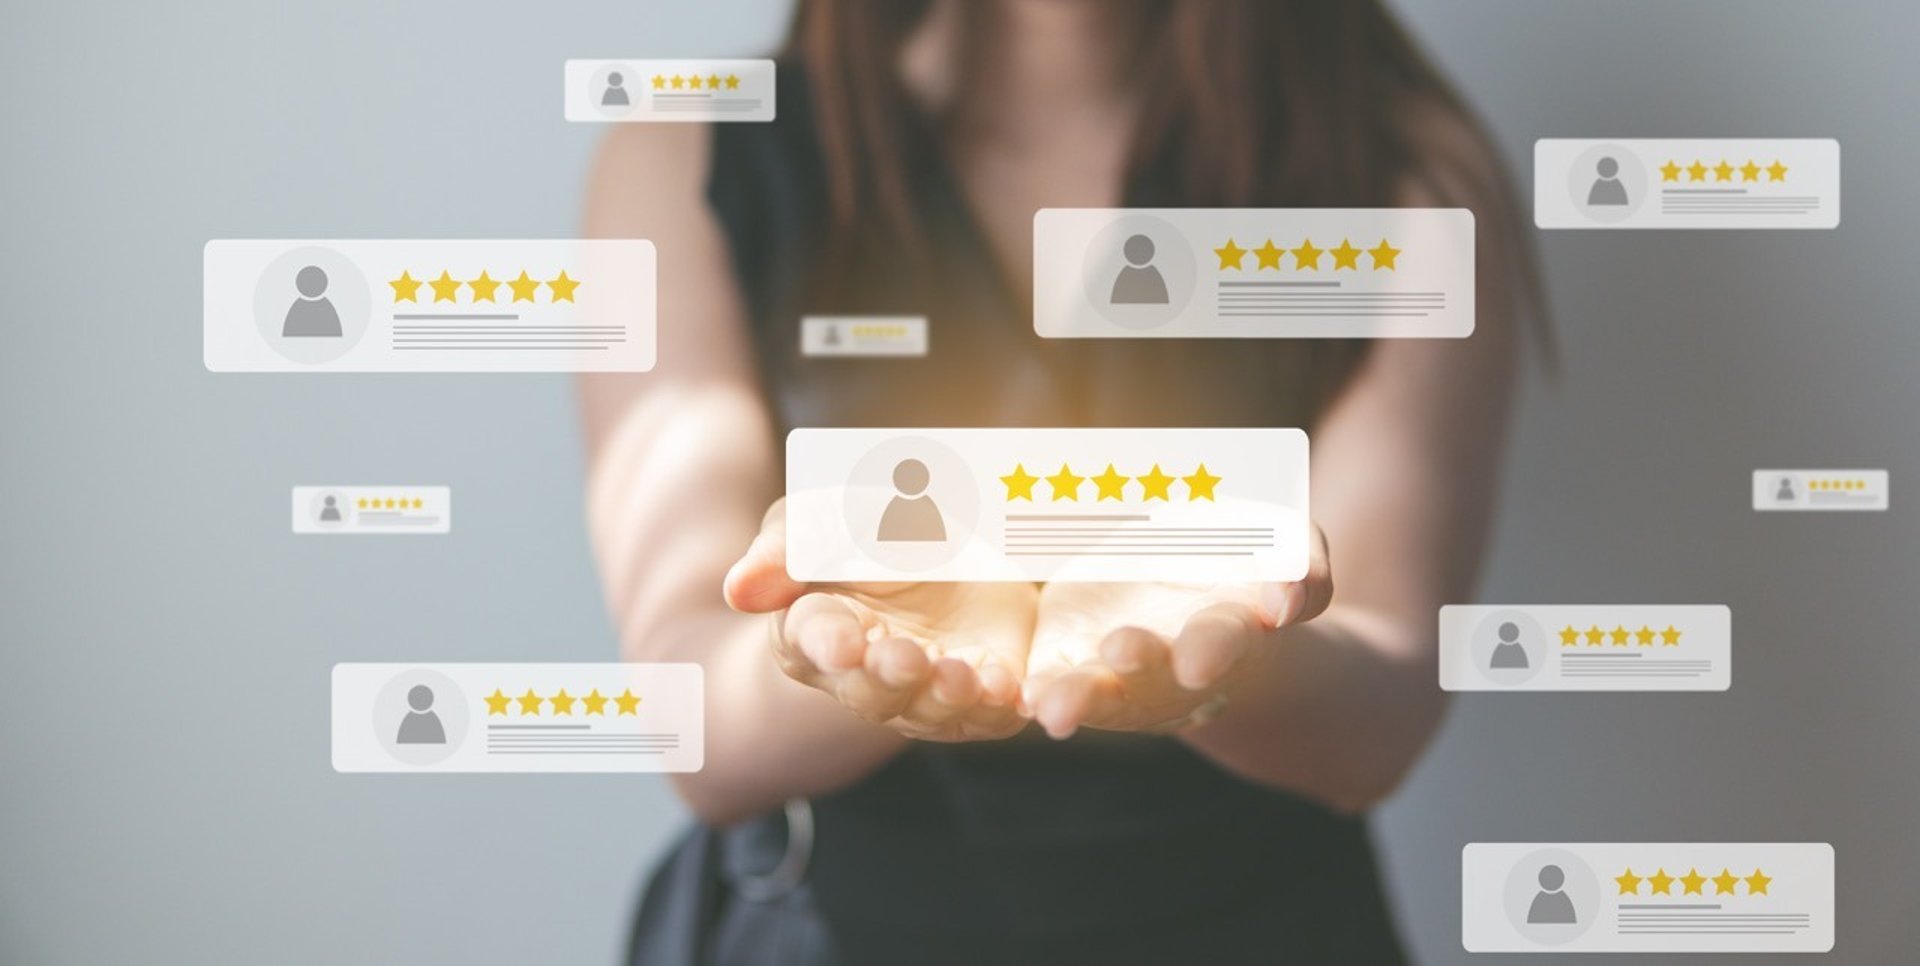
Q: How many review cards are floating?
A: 11